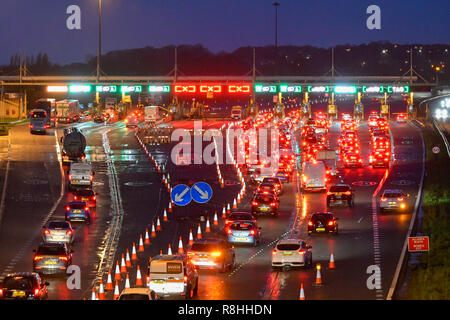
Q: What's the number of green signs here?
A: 10